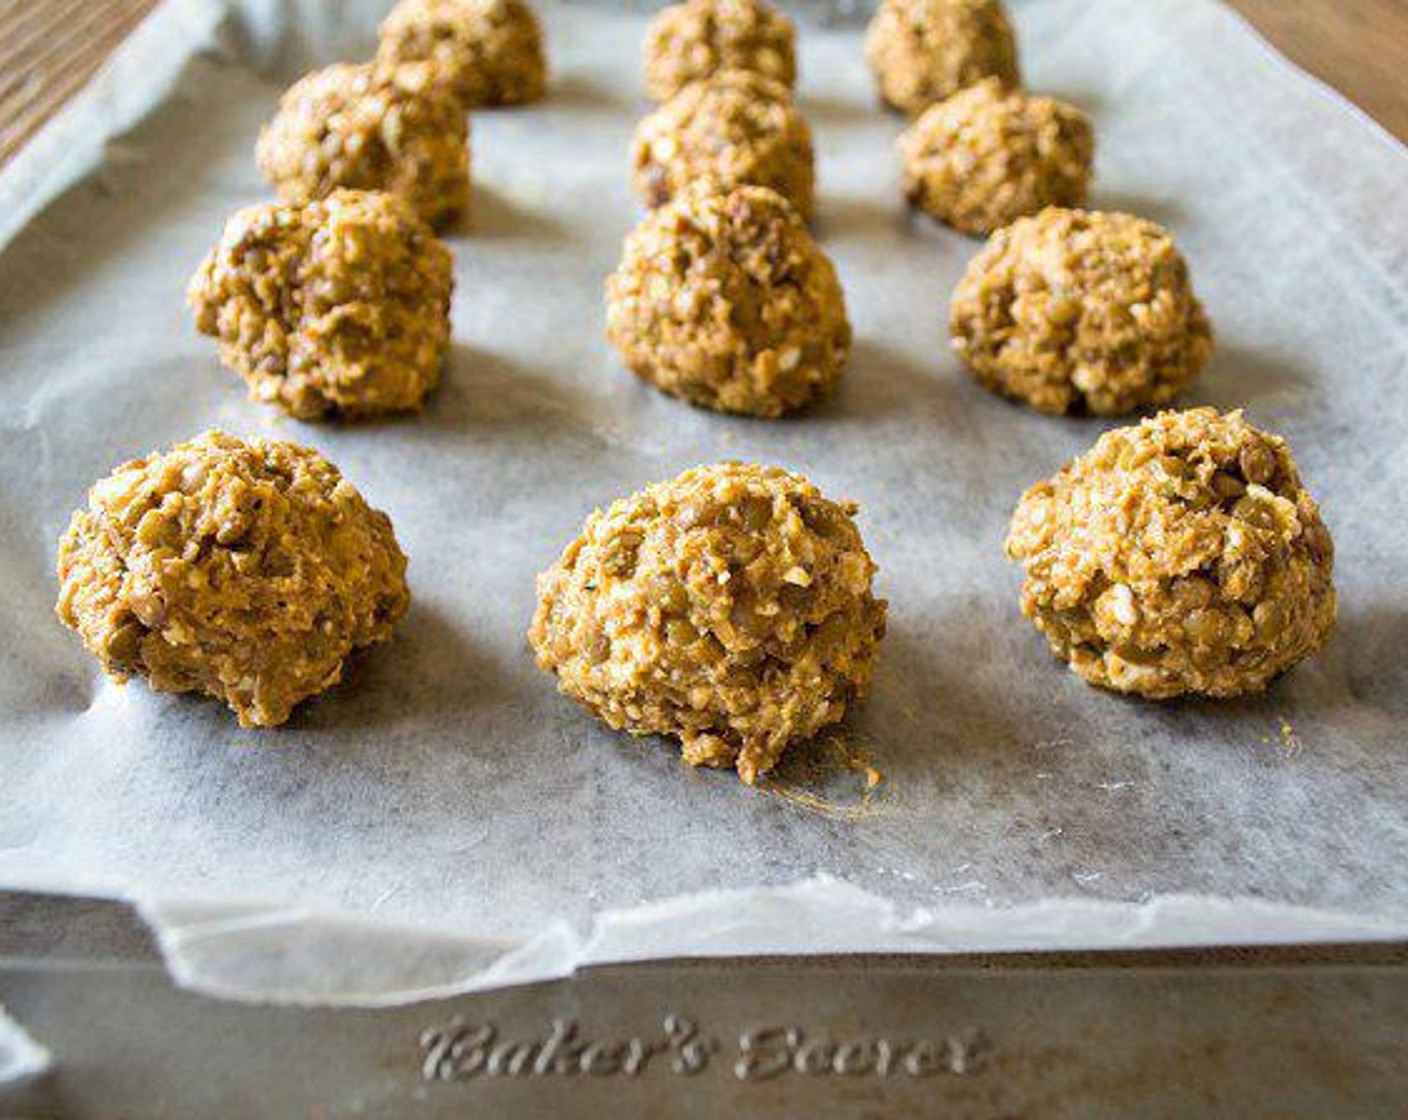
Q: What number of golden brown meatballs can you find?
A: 12